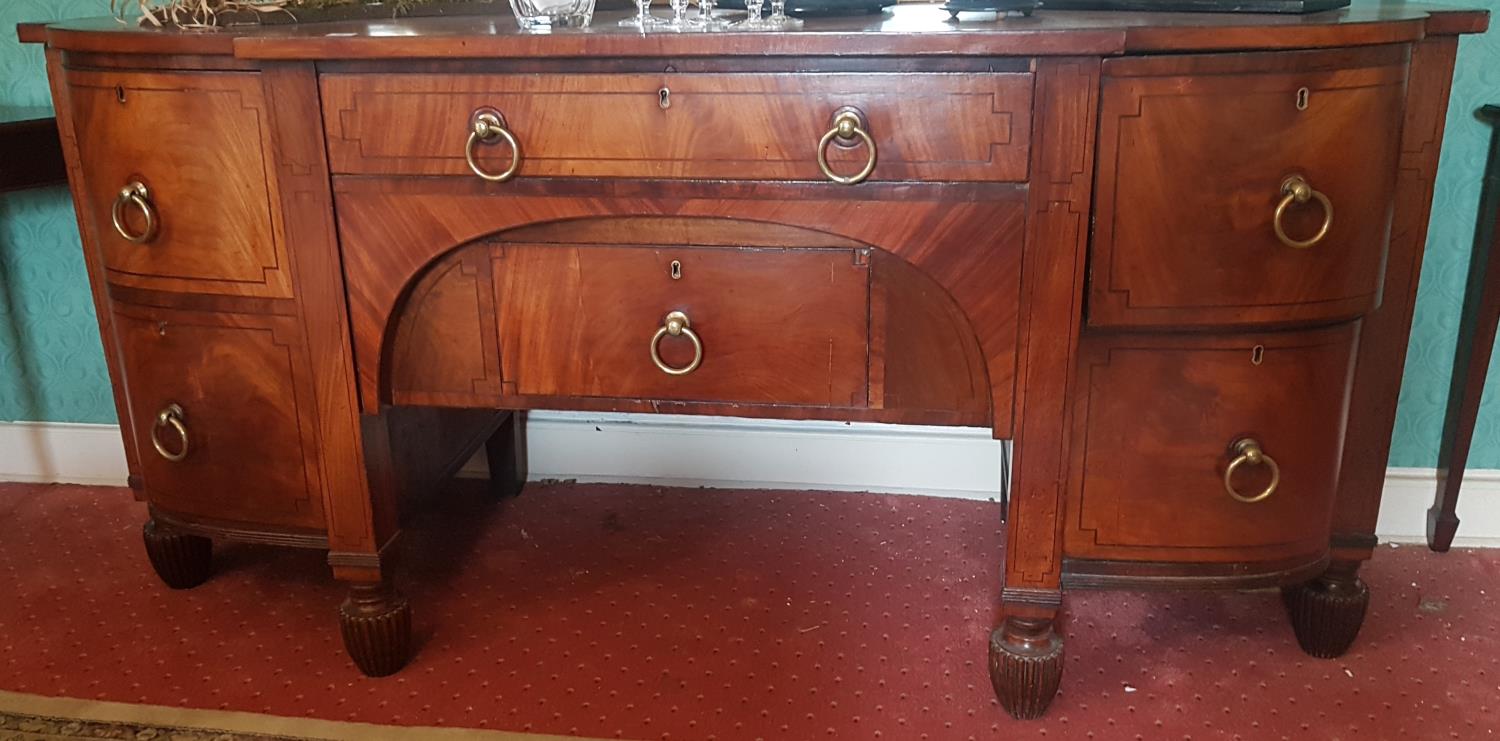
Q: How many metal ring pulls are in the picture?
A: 7